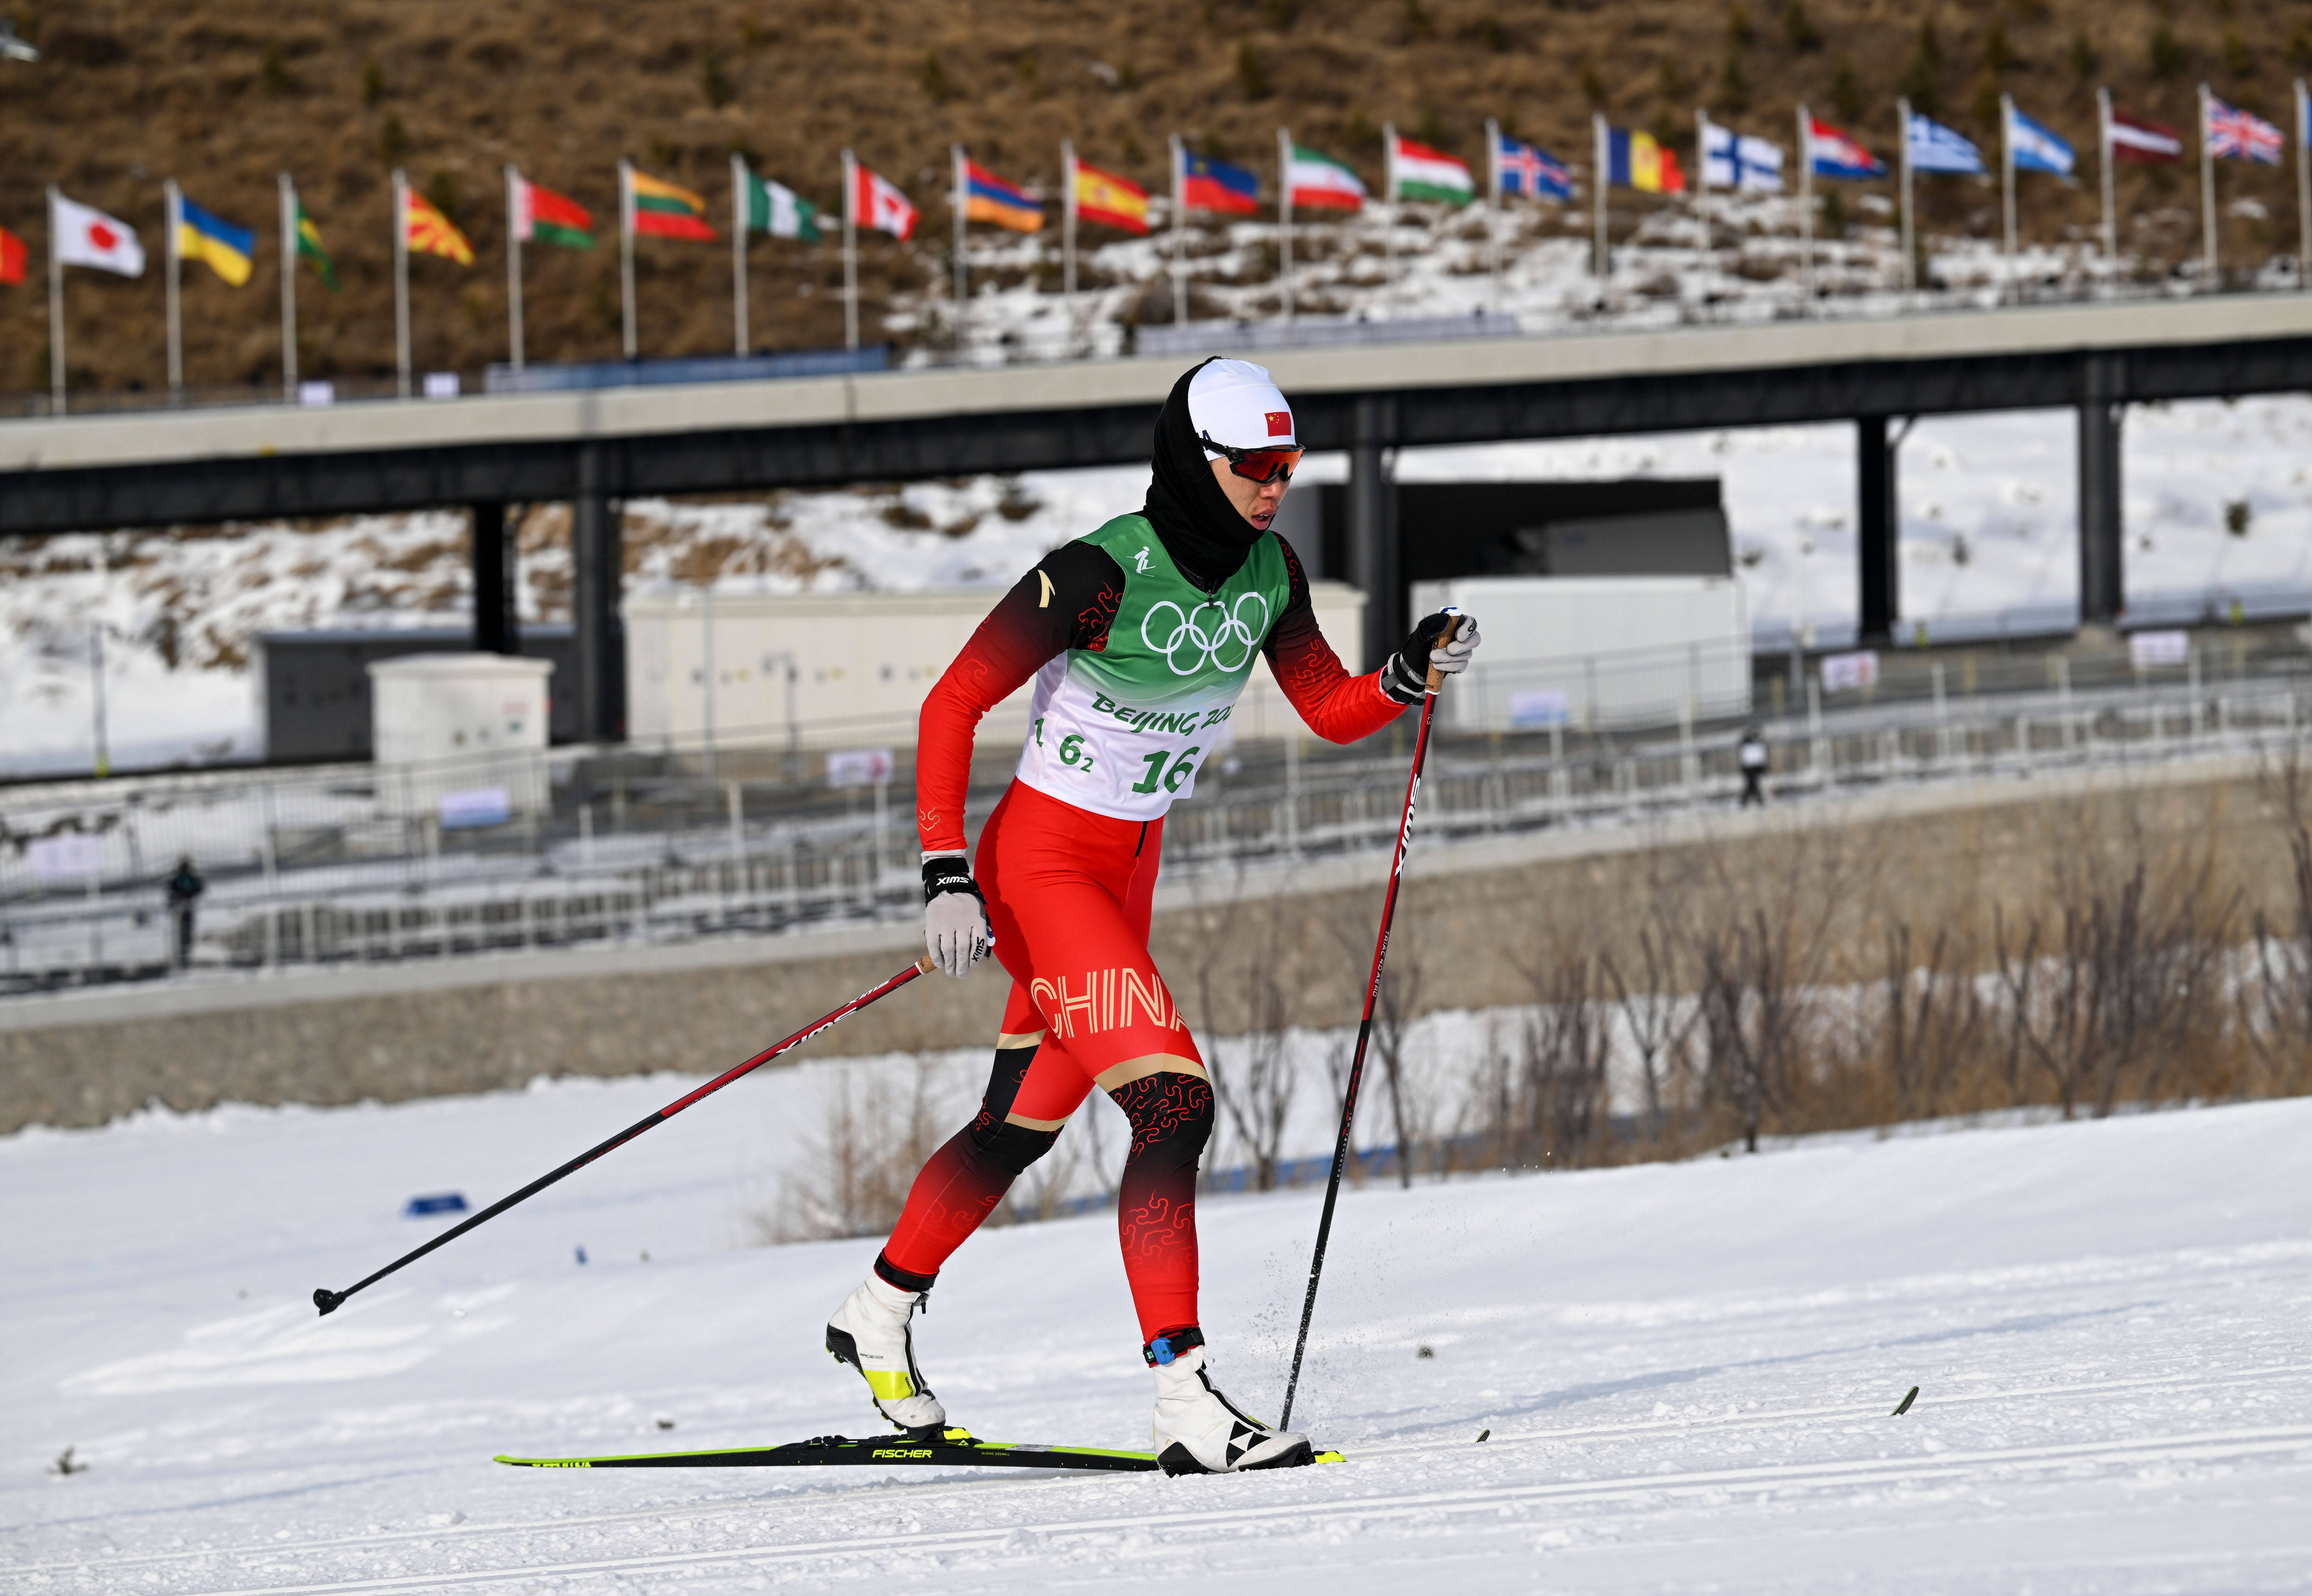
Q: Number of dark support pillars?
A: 5